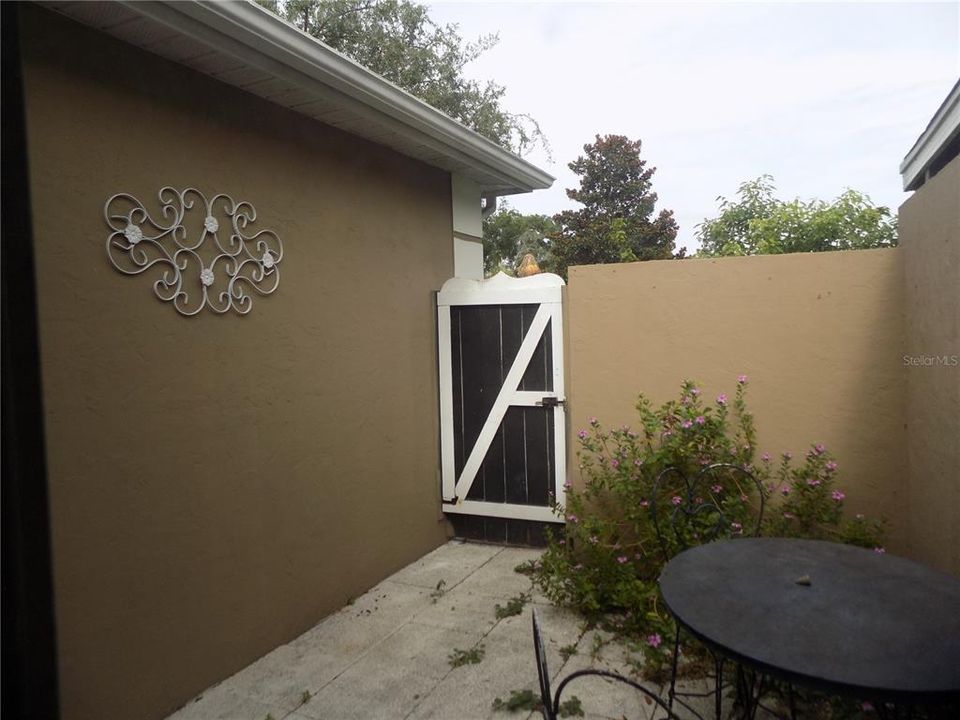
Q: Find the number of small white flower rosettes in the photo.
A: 4